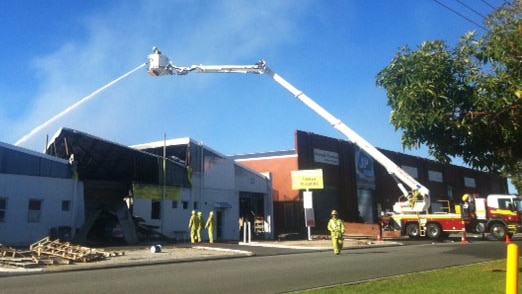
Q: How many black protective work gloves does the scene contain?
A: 0